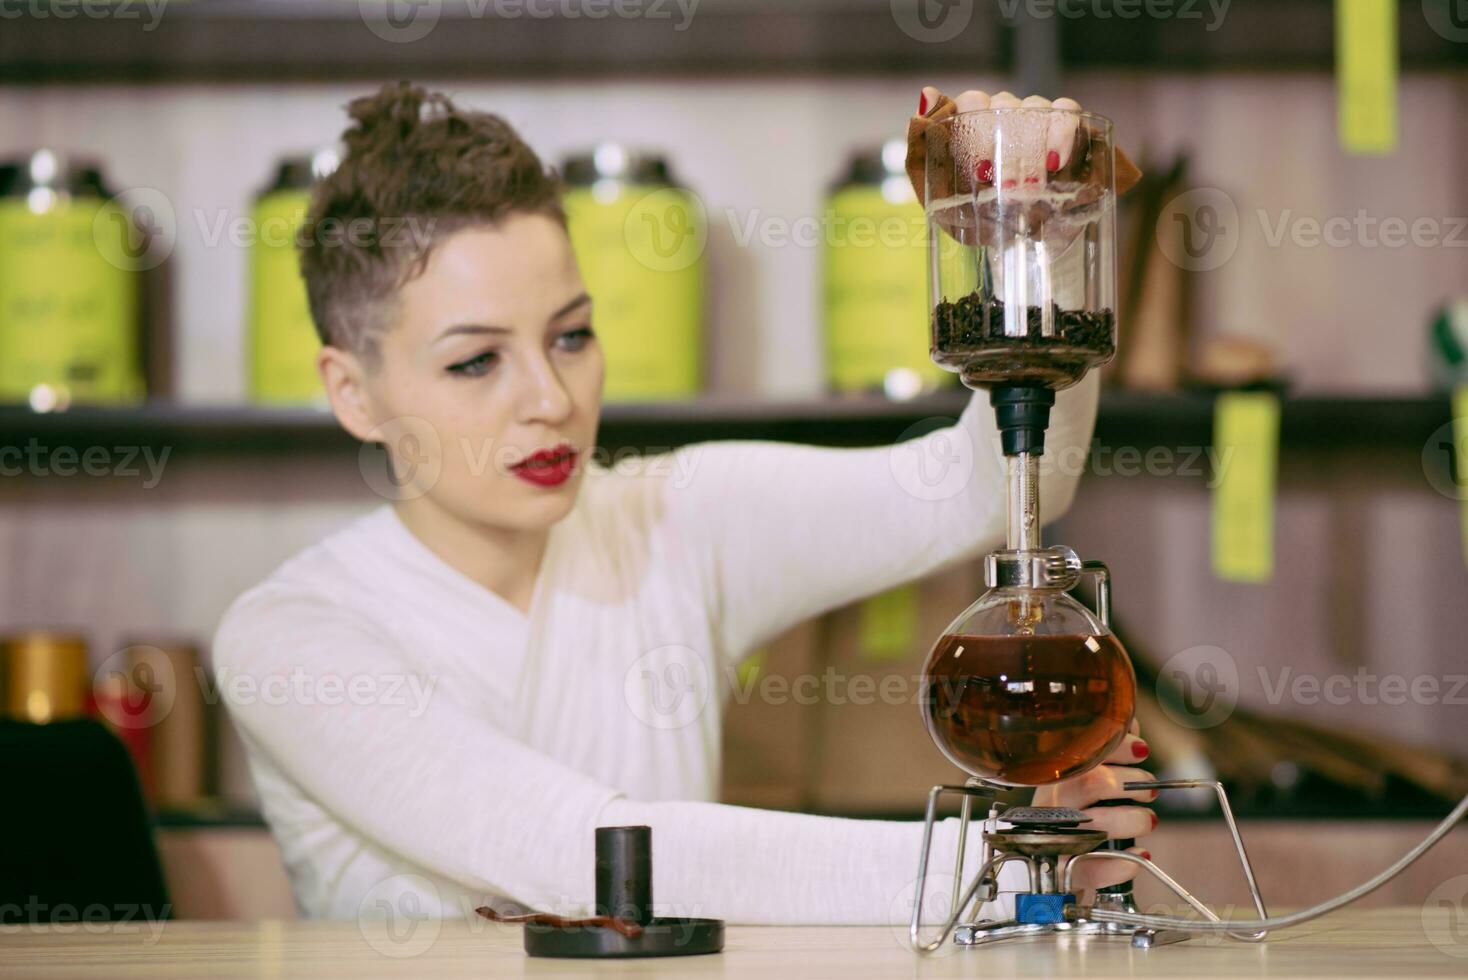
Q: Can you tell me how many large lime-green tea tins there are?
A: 4